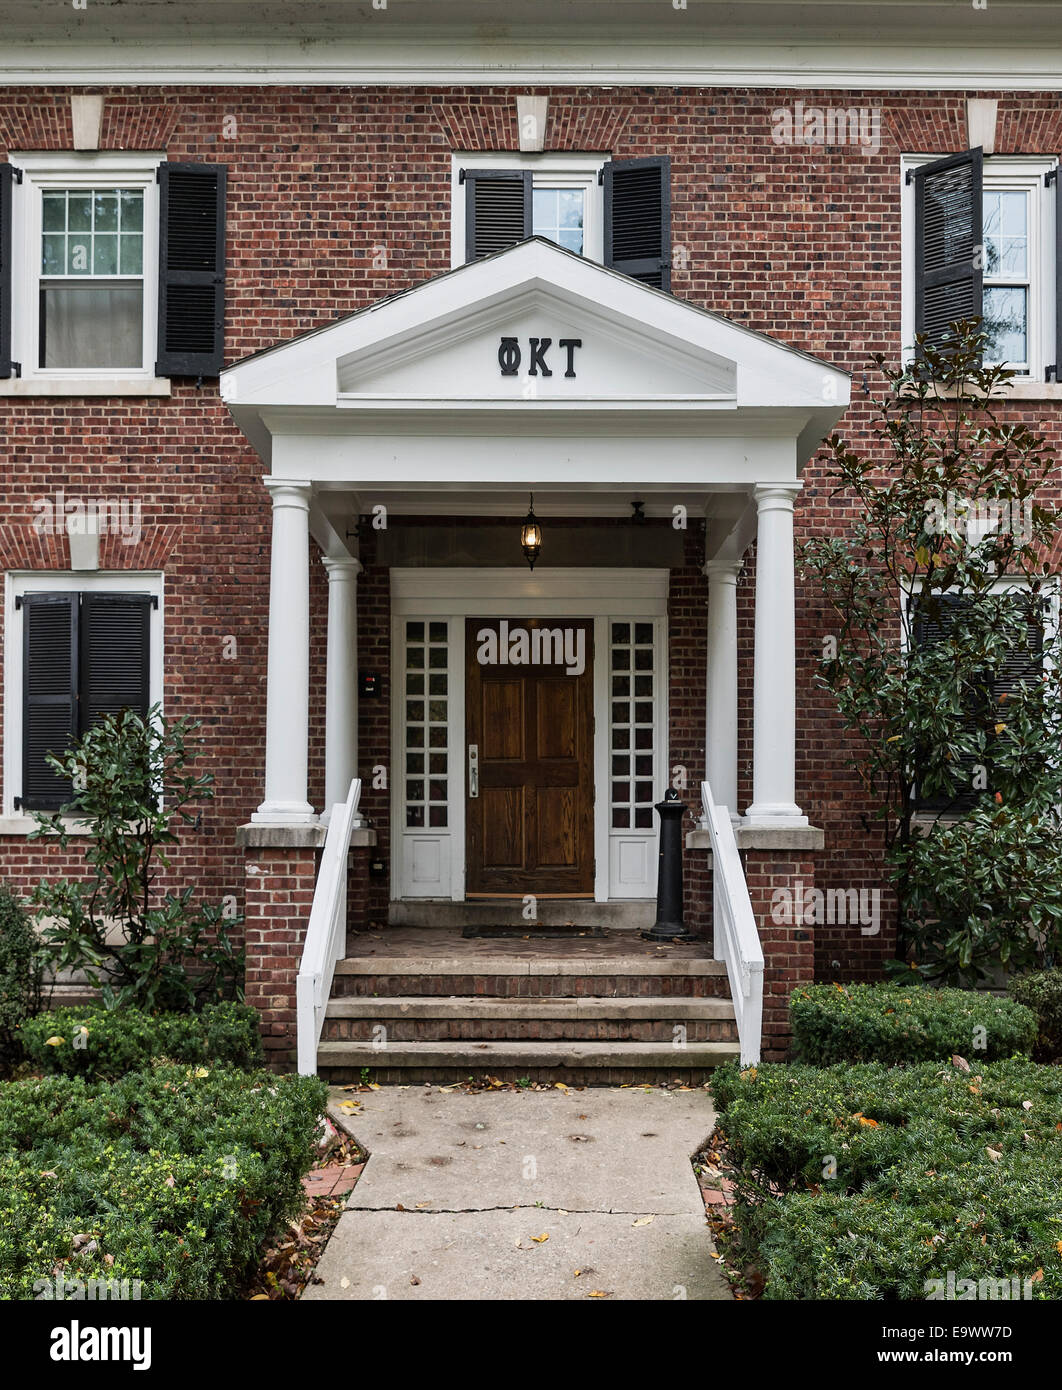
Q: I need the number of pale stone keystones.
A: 5